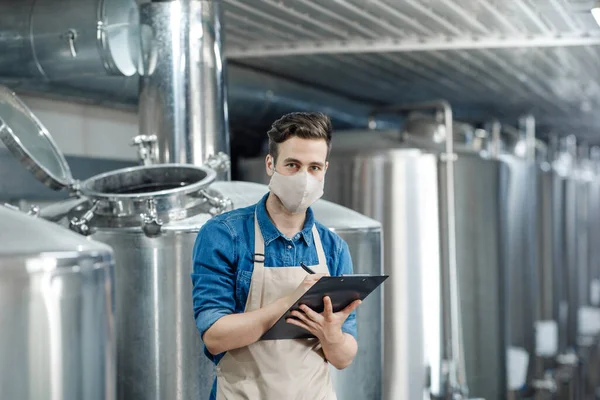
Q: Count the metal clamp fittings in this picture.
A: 5